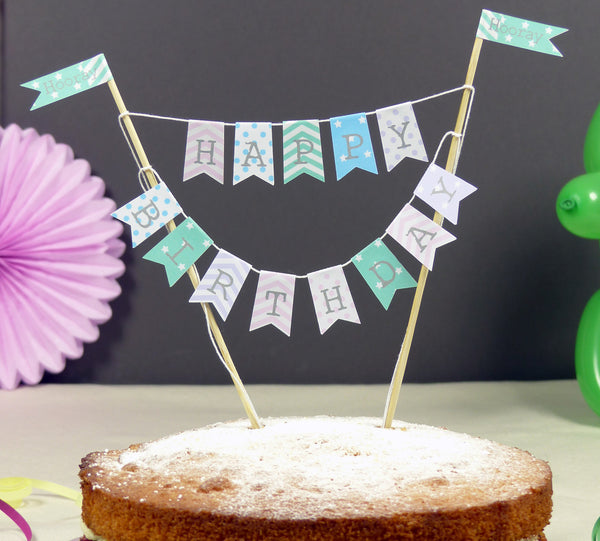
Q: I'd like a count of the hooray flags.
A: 2